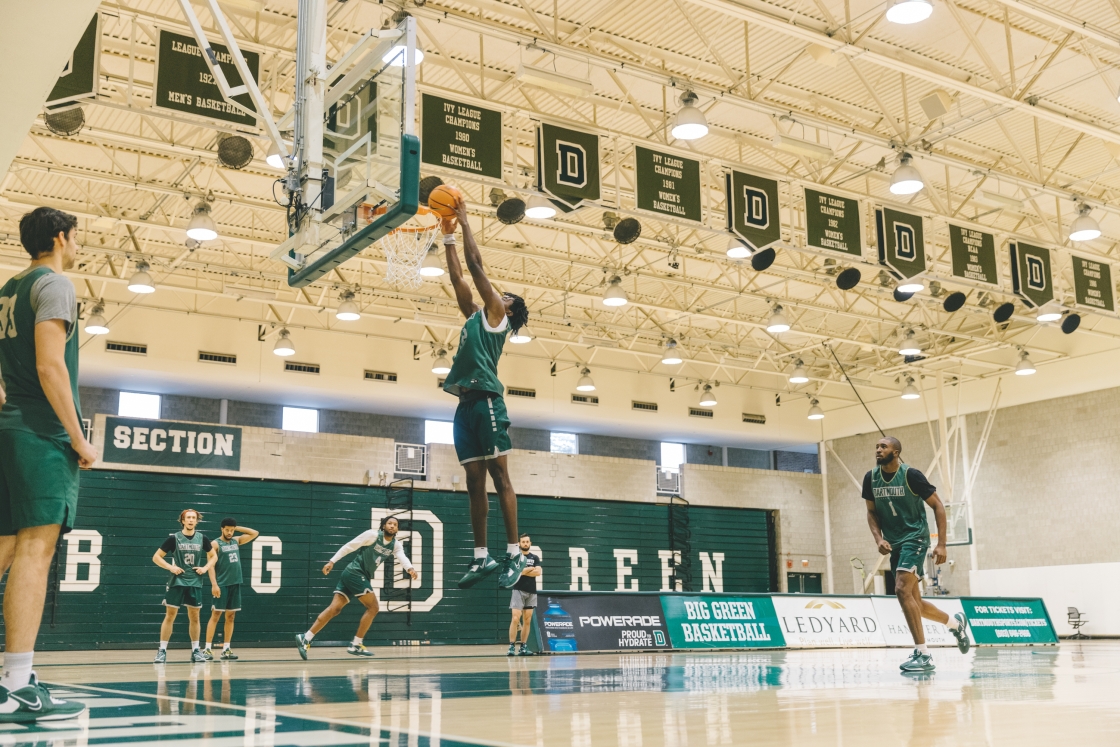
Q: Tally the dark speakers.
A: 11